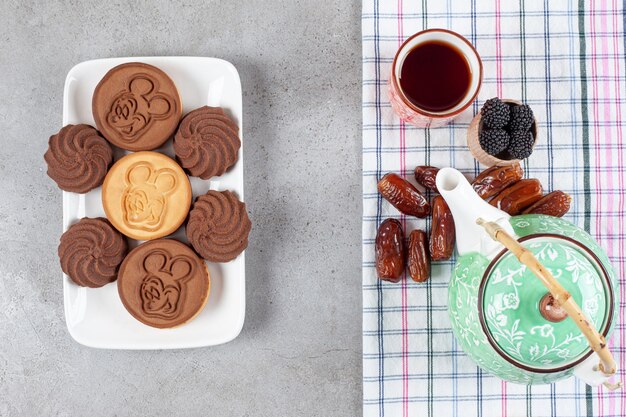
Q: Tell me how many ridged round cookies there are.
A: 4